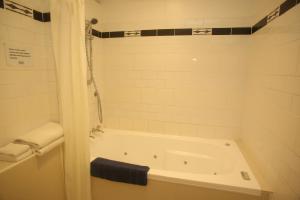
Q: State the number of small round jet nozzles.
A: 4